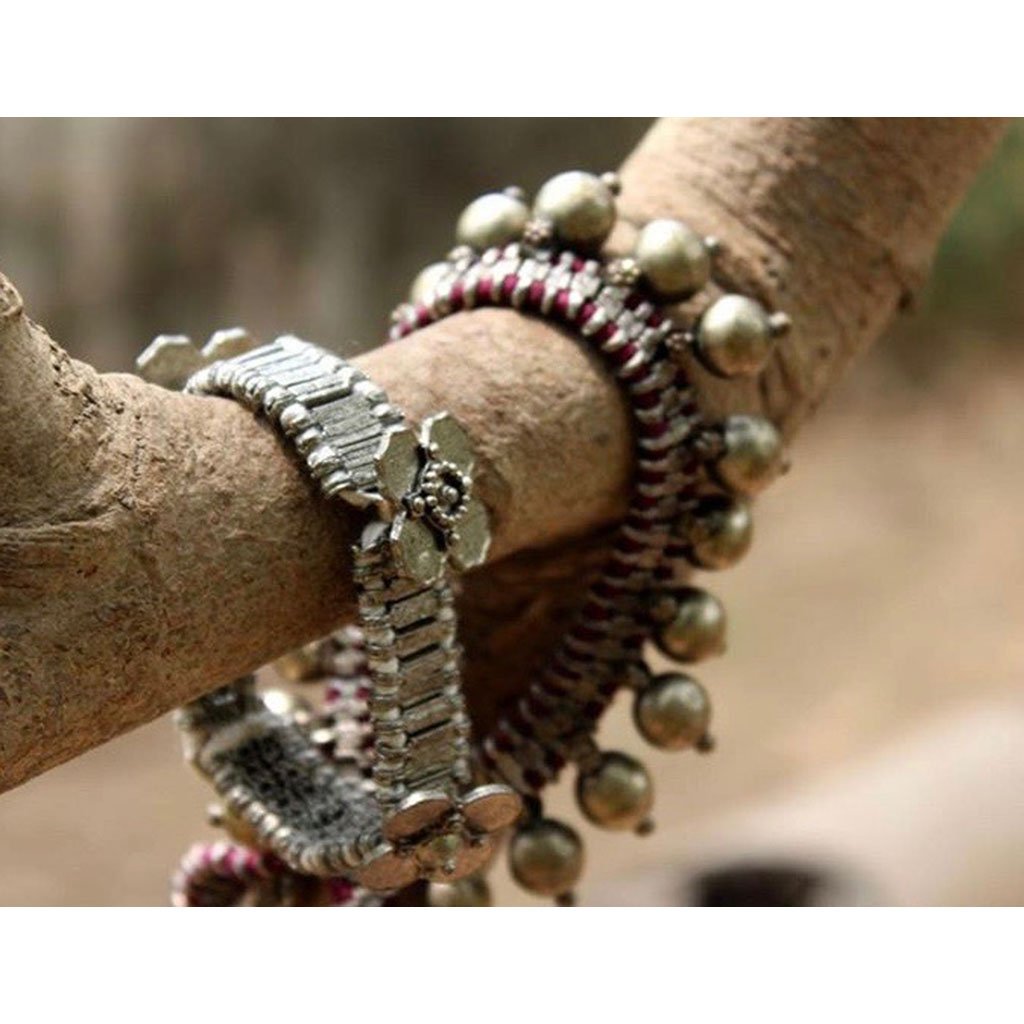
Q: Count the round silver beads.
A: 12